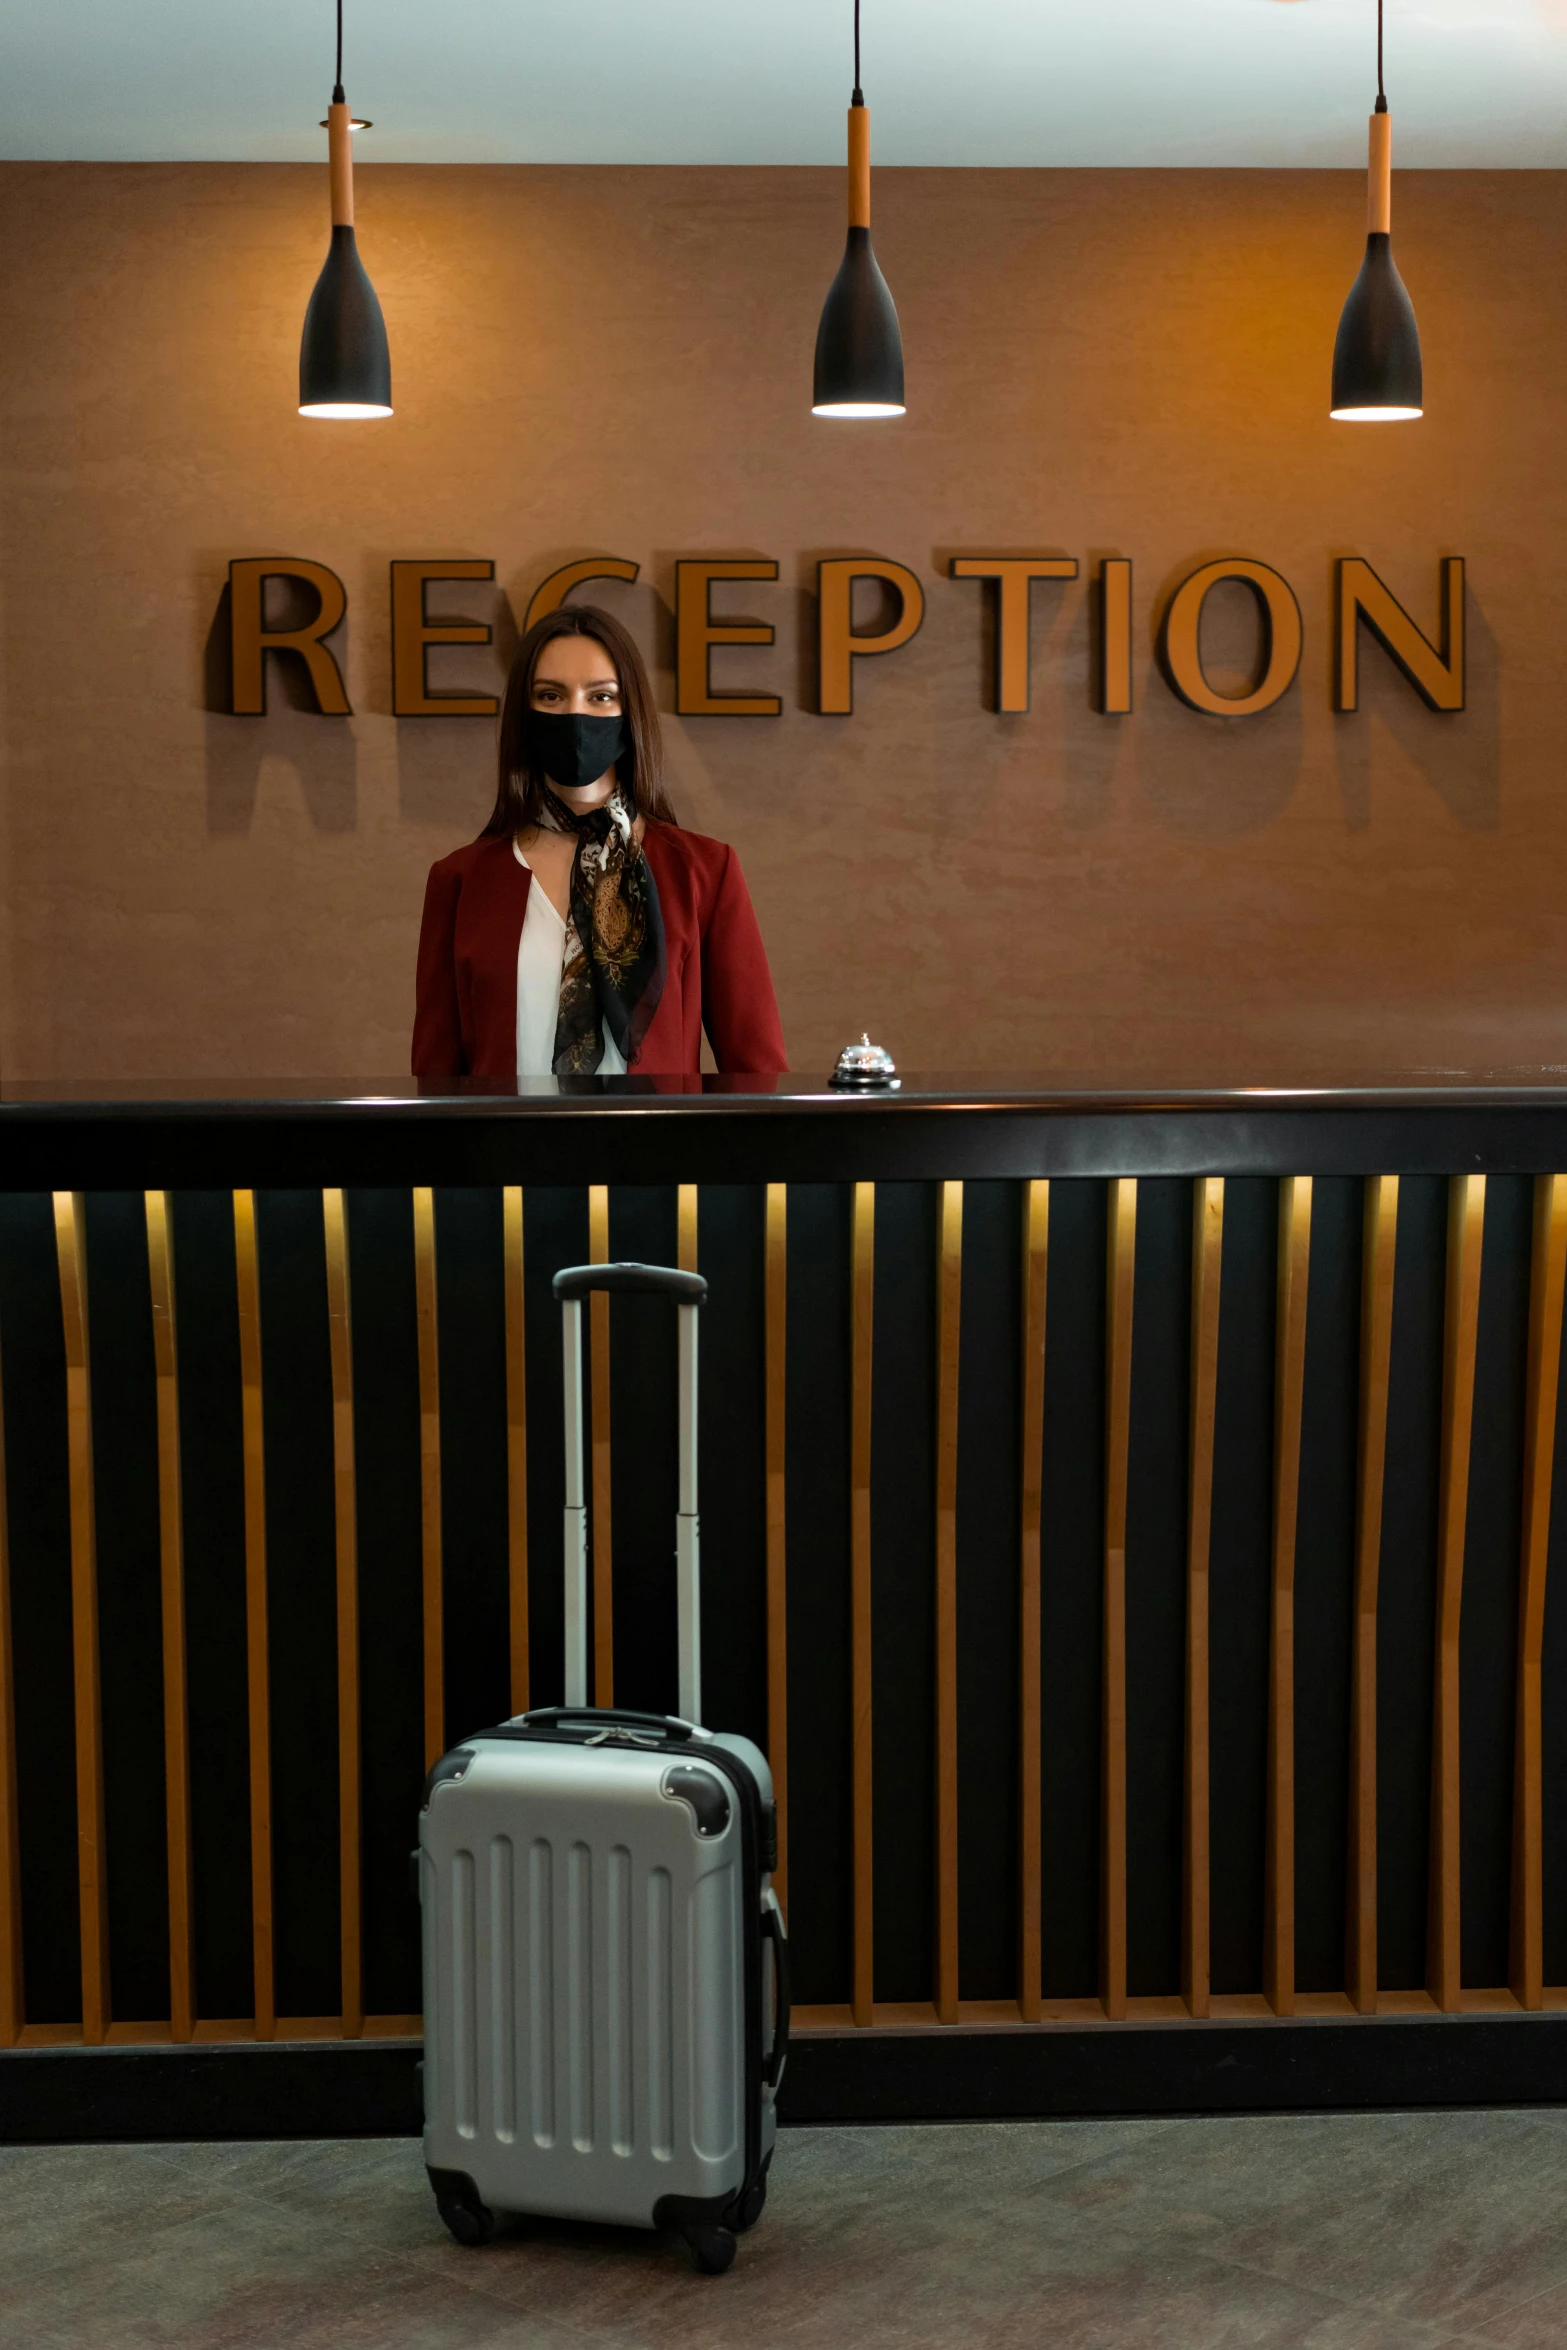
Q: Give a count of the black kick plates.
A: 1